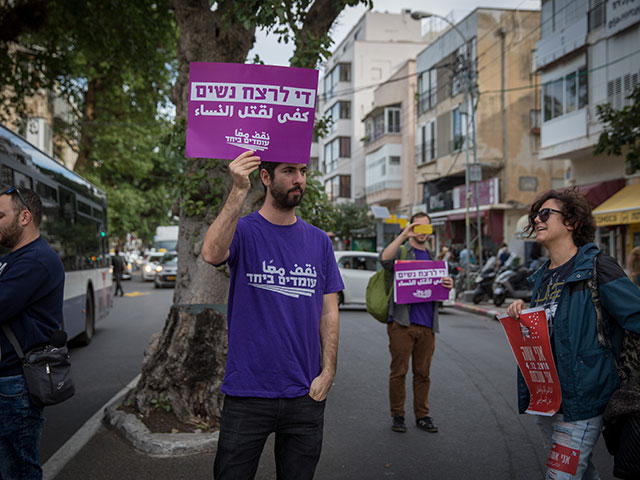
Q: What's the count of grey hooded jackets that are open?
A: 1